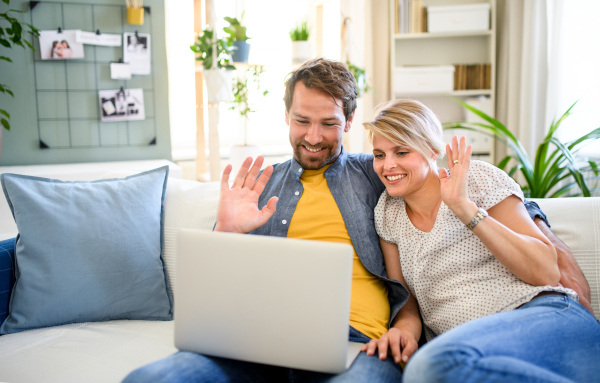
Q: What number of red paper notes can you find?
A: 0